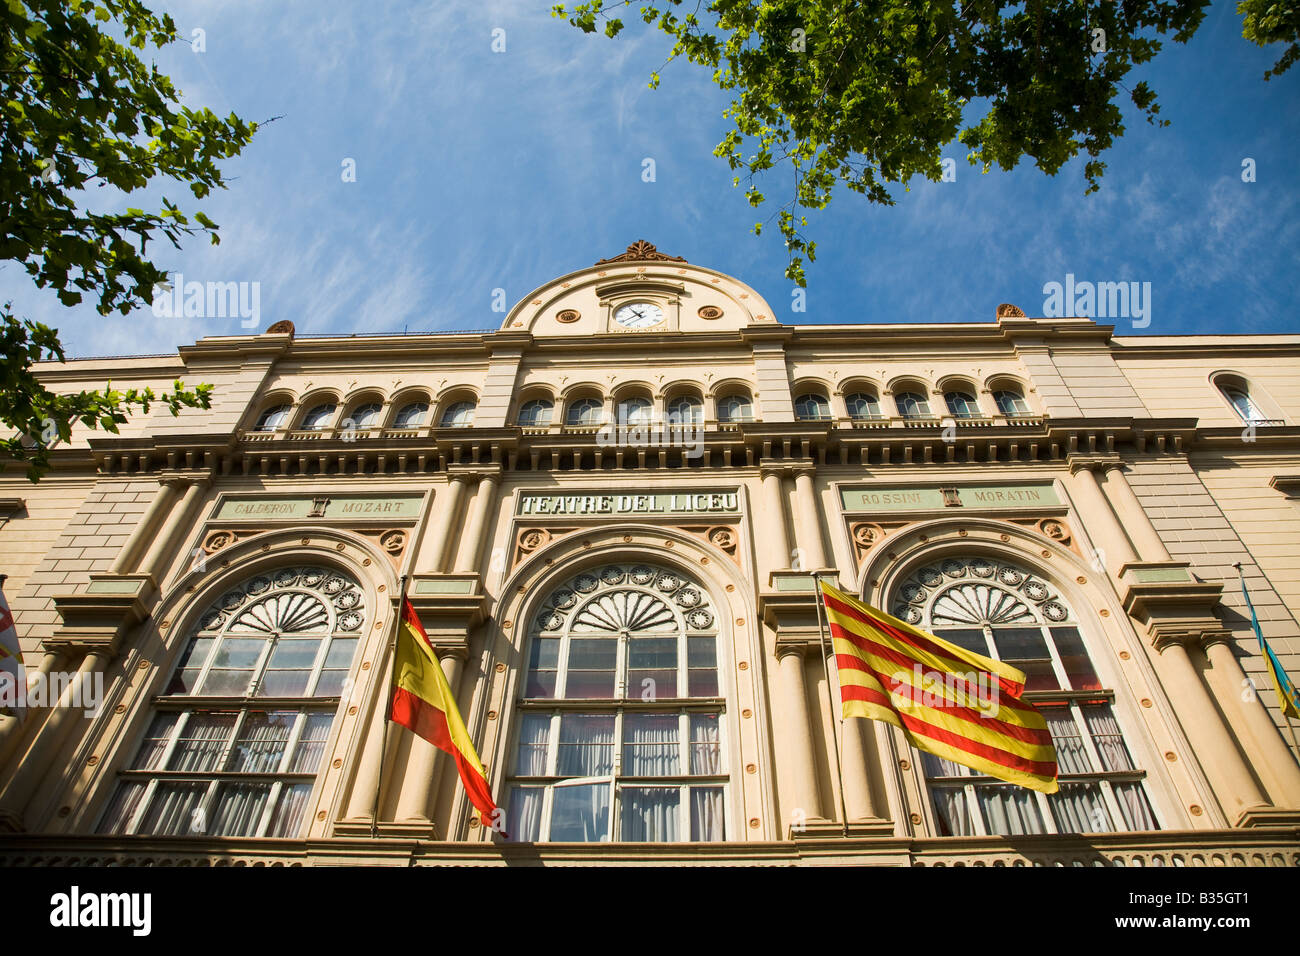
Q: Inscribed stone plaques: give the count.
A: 3